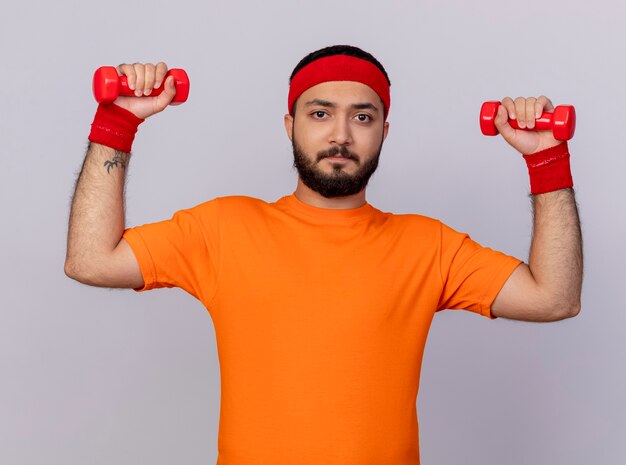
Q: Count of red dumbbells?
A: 2